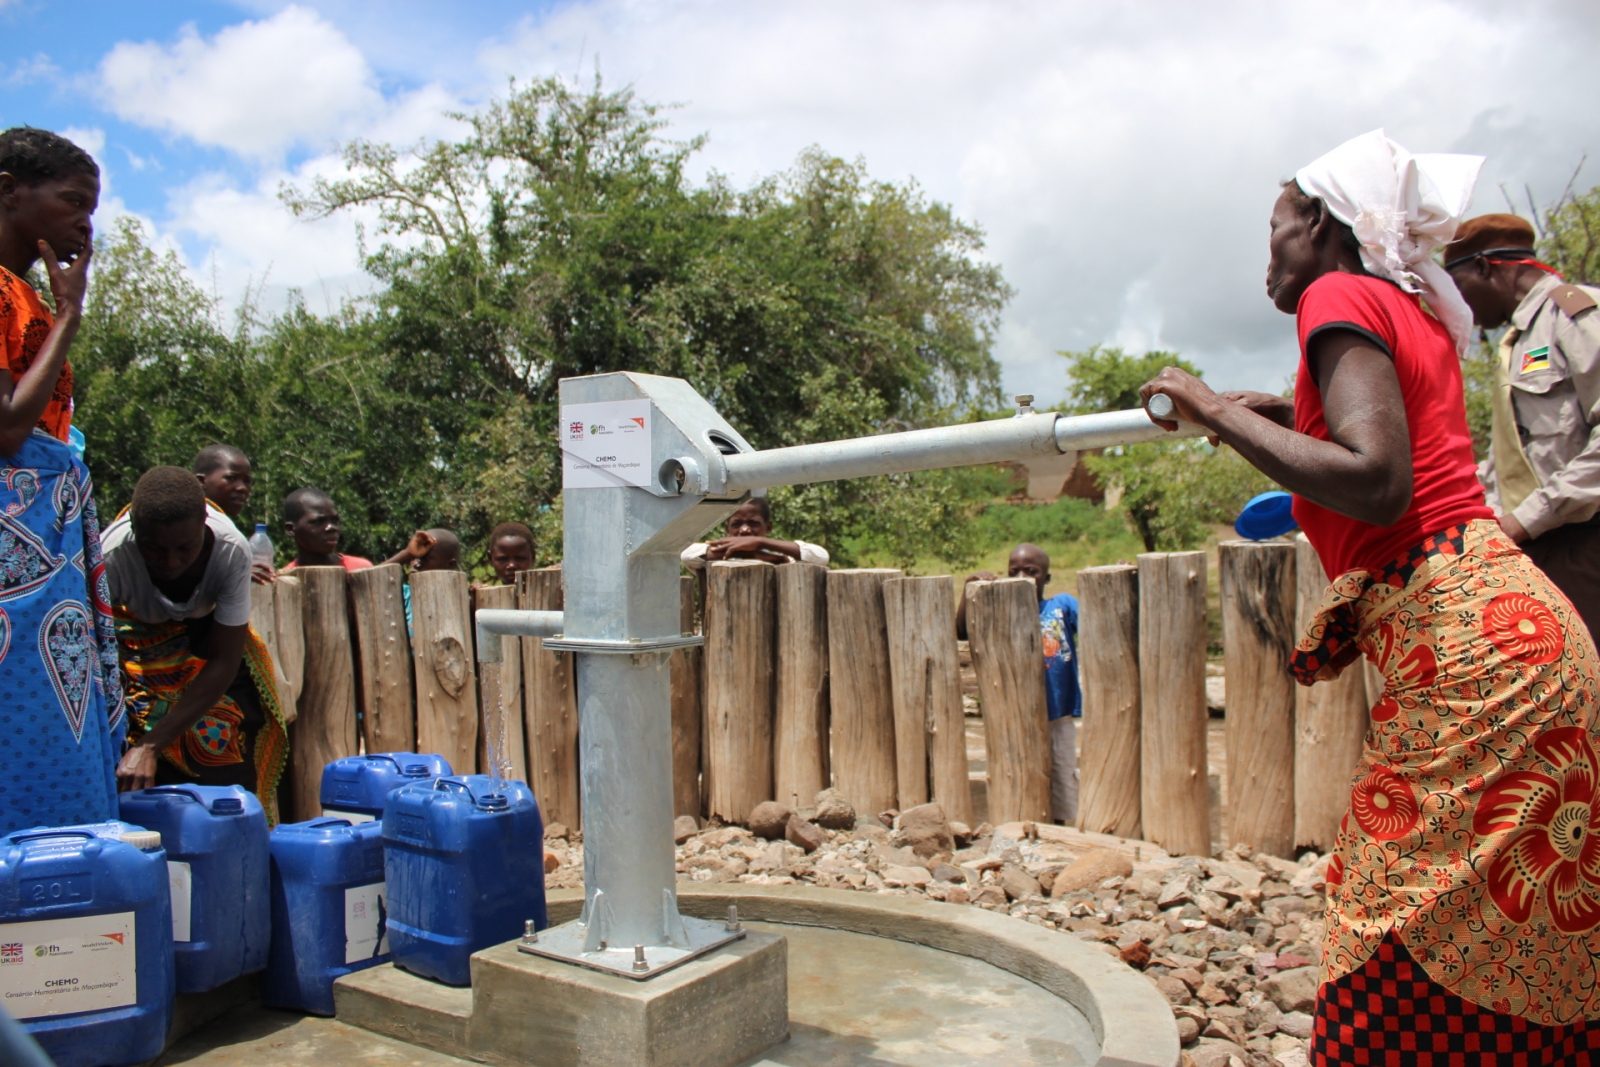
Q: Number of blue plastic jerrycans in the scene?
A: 5